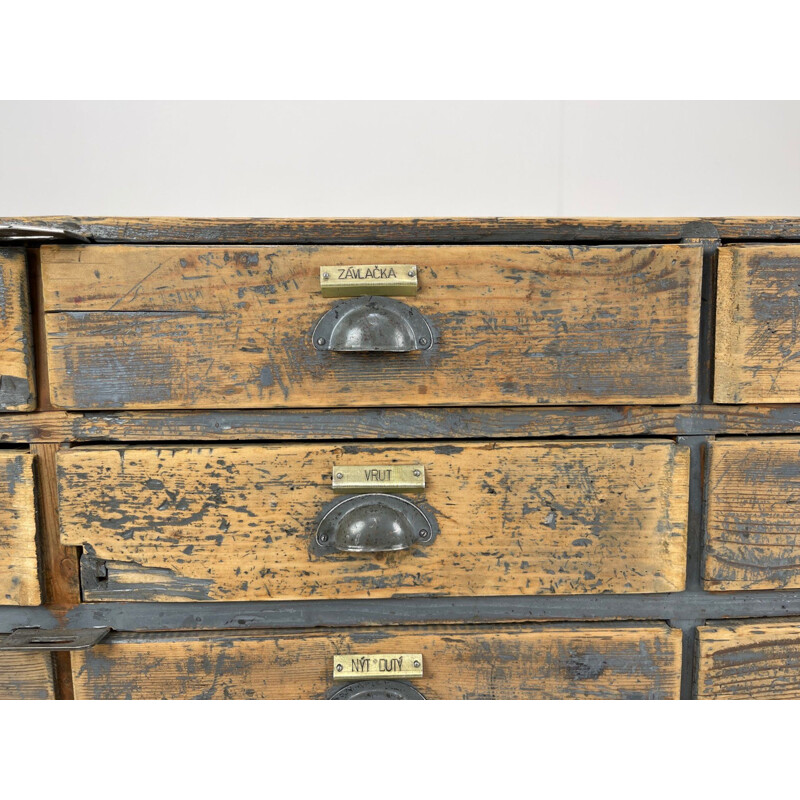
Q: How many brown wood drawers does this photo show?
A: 9